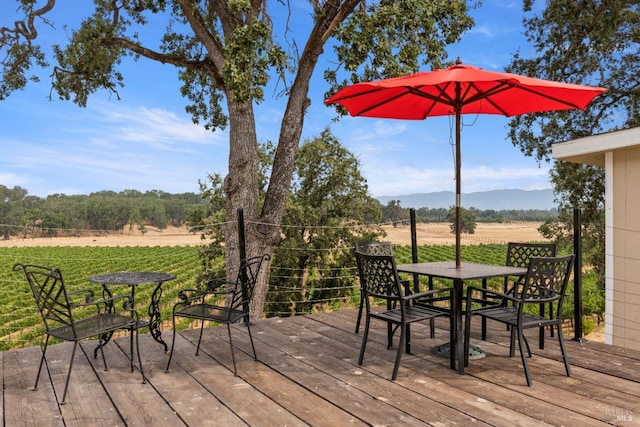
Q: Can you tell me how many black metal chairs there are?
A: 6